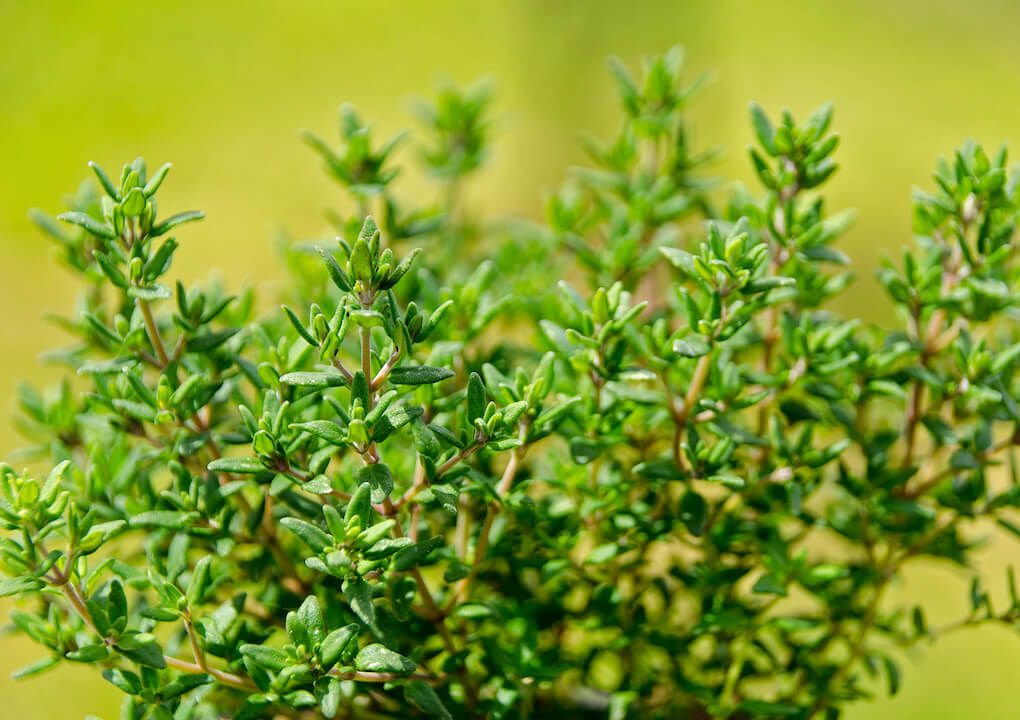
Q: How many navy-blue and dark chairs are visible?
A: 0